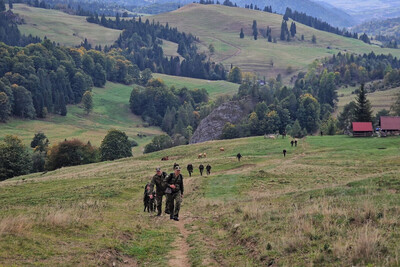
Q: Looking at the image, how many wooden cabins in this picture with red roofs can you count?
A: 2